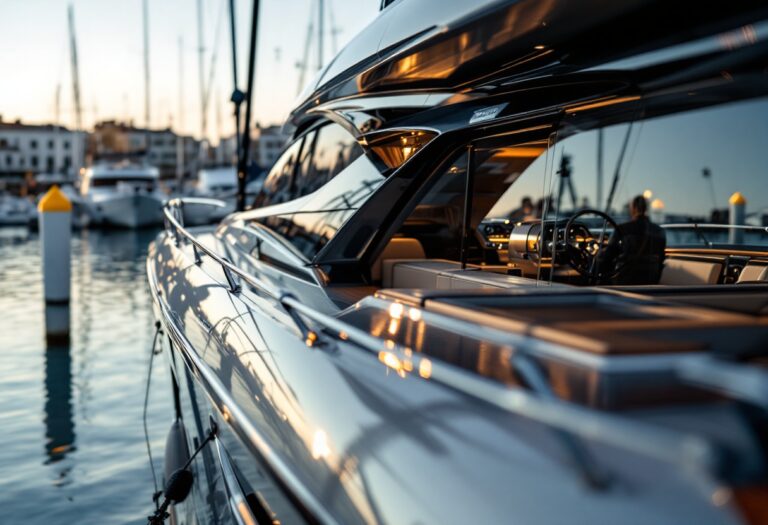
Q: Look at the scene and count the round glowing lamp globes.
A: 2